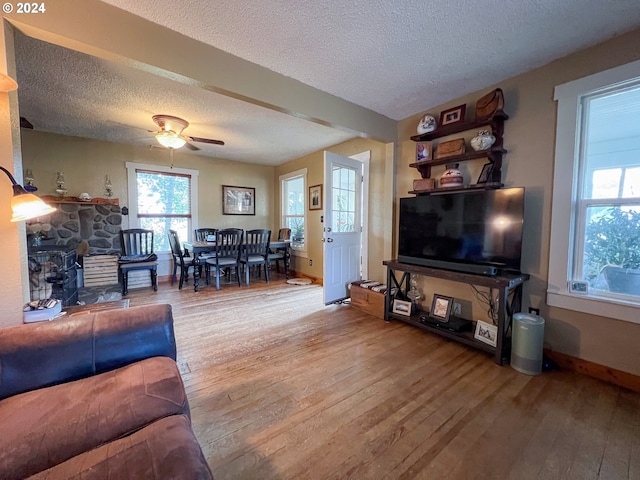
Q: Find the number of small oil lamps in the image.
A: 3